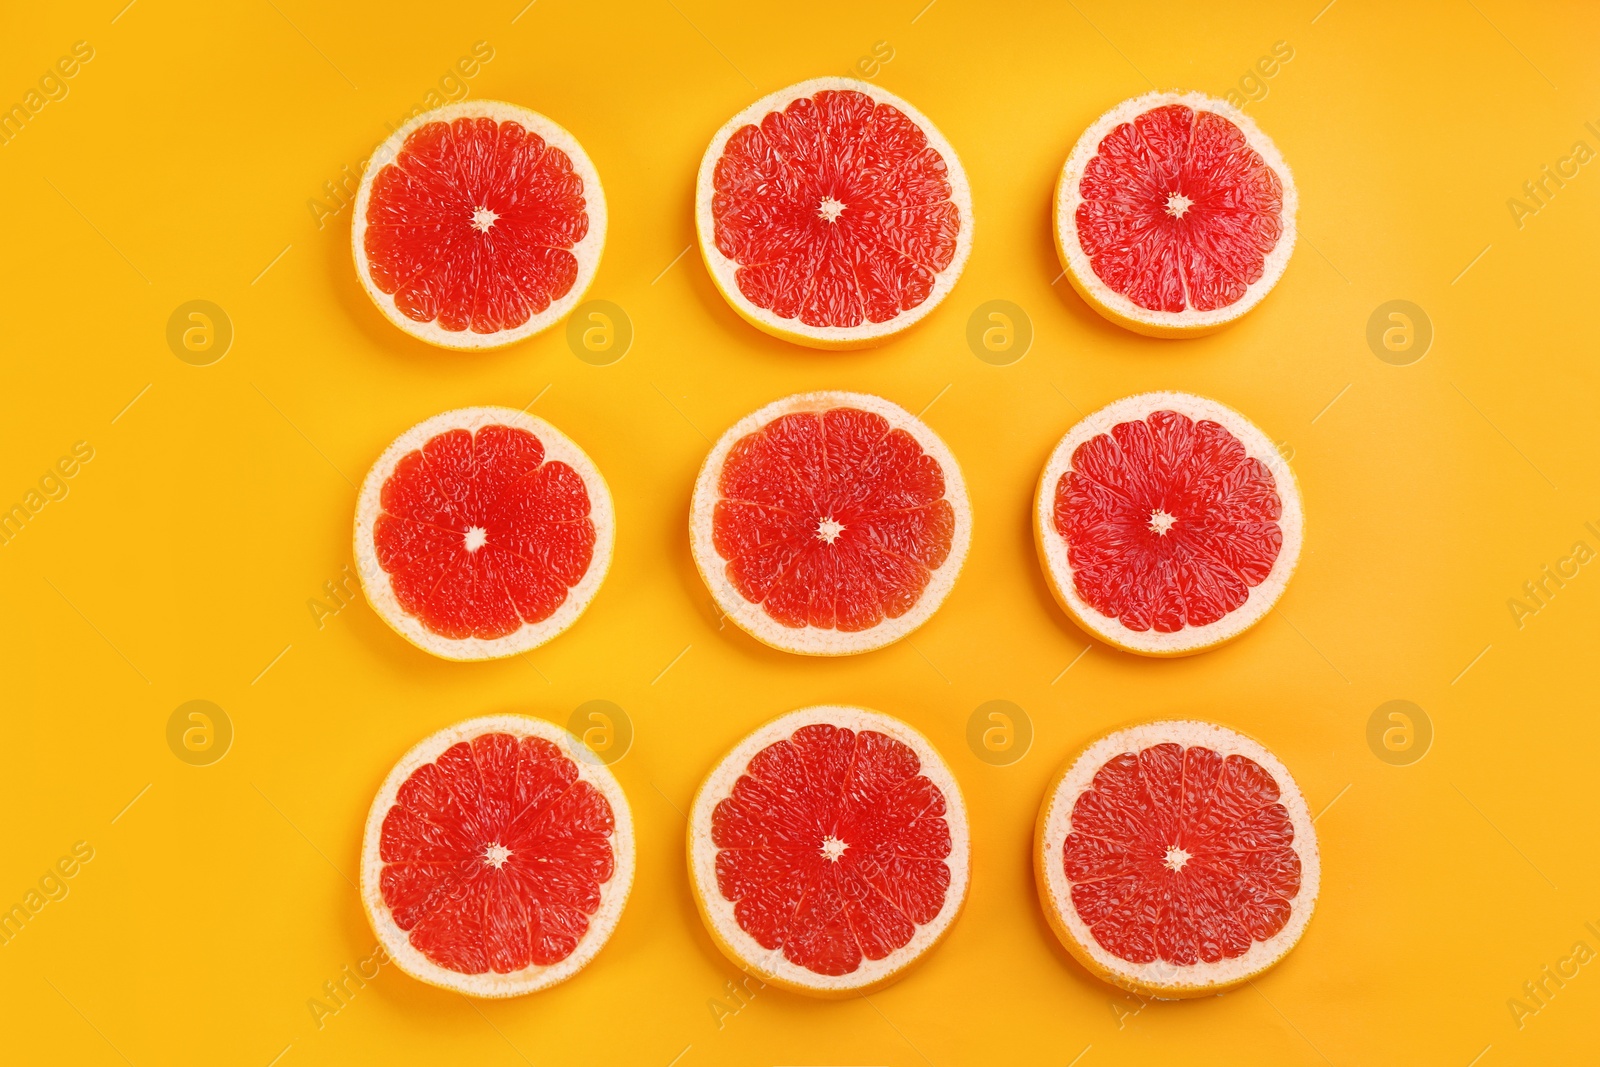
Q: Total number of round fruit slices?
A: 9